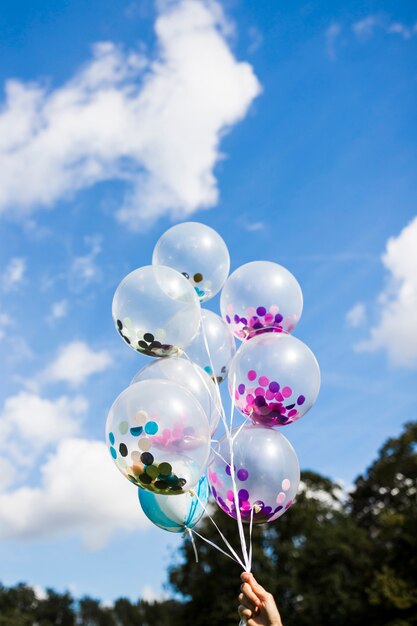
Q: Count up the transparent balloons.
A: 8